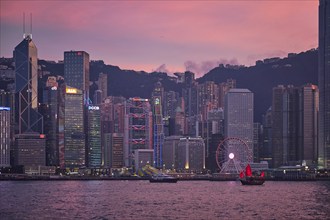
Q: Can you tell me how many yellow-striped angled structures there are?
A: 1